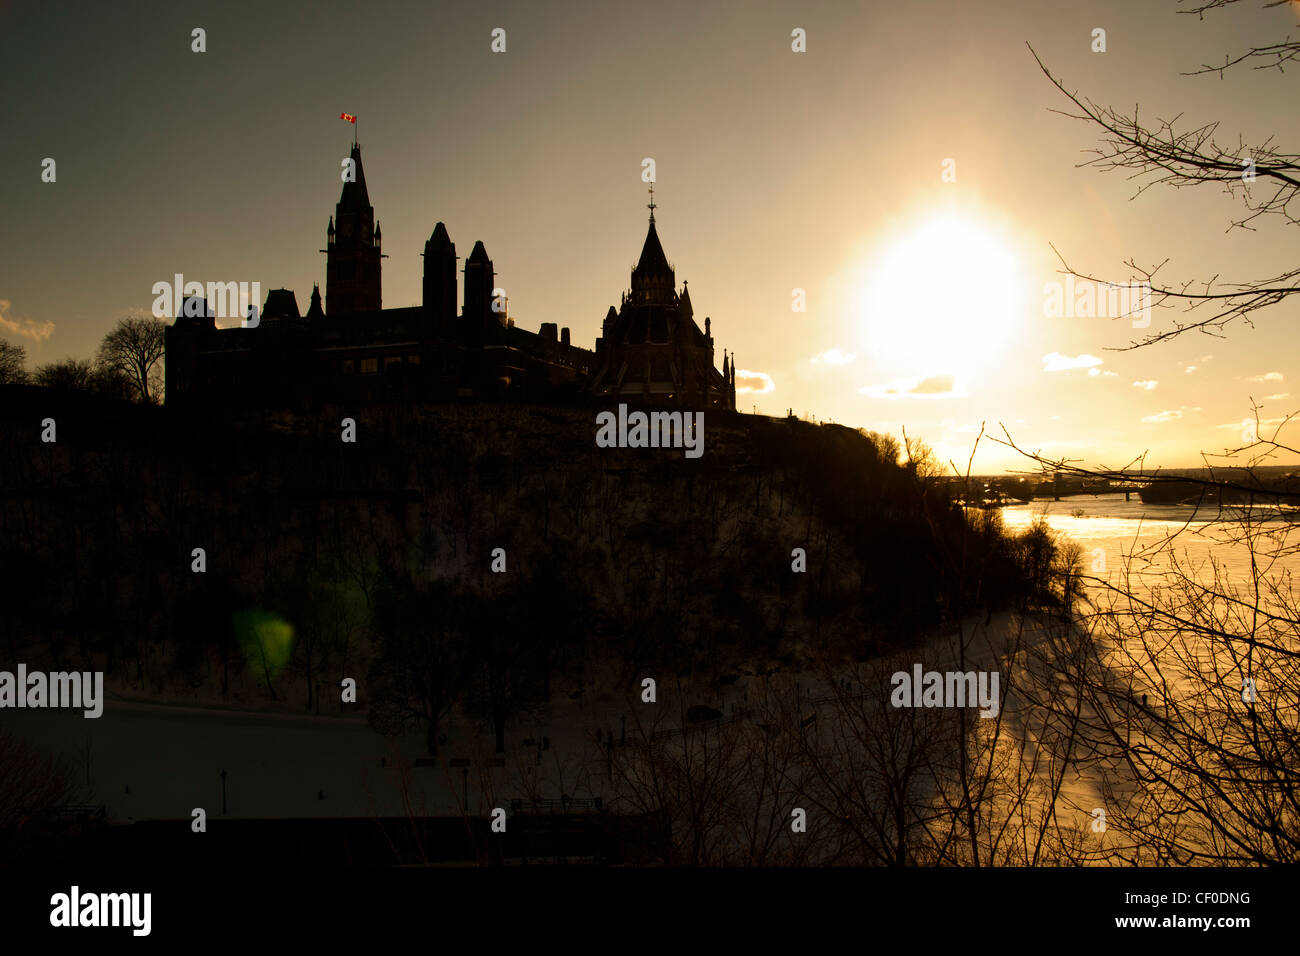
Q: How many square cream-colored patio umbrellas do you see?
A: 0